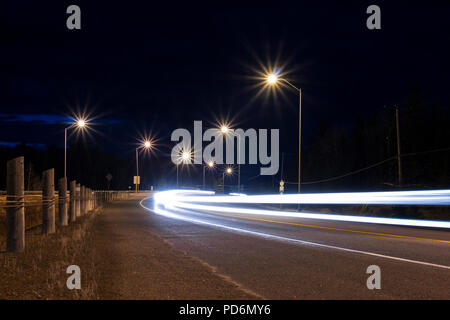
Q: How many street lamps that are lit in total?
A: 7